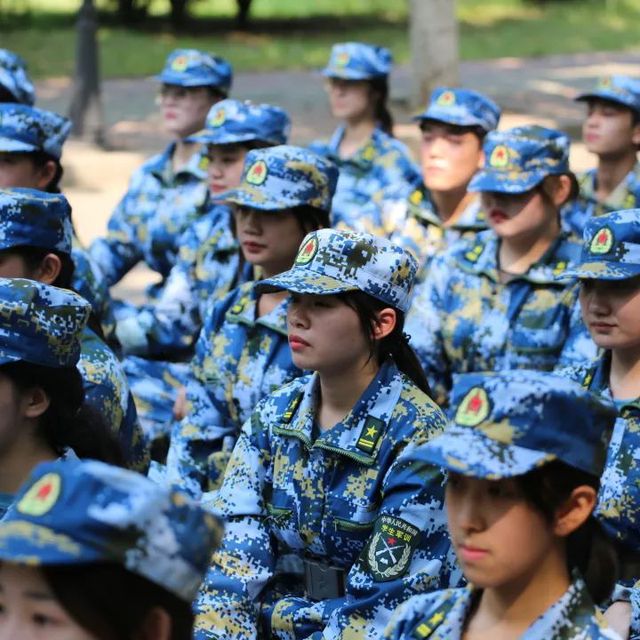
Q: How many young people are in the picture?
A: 15